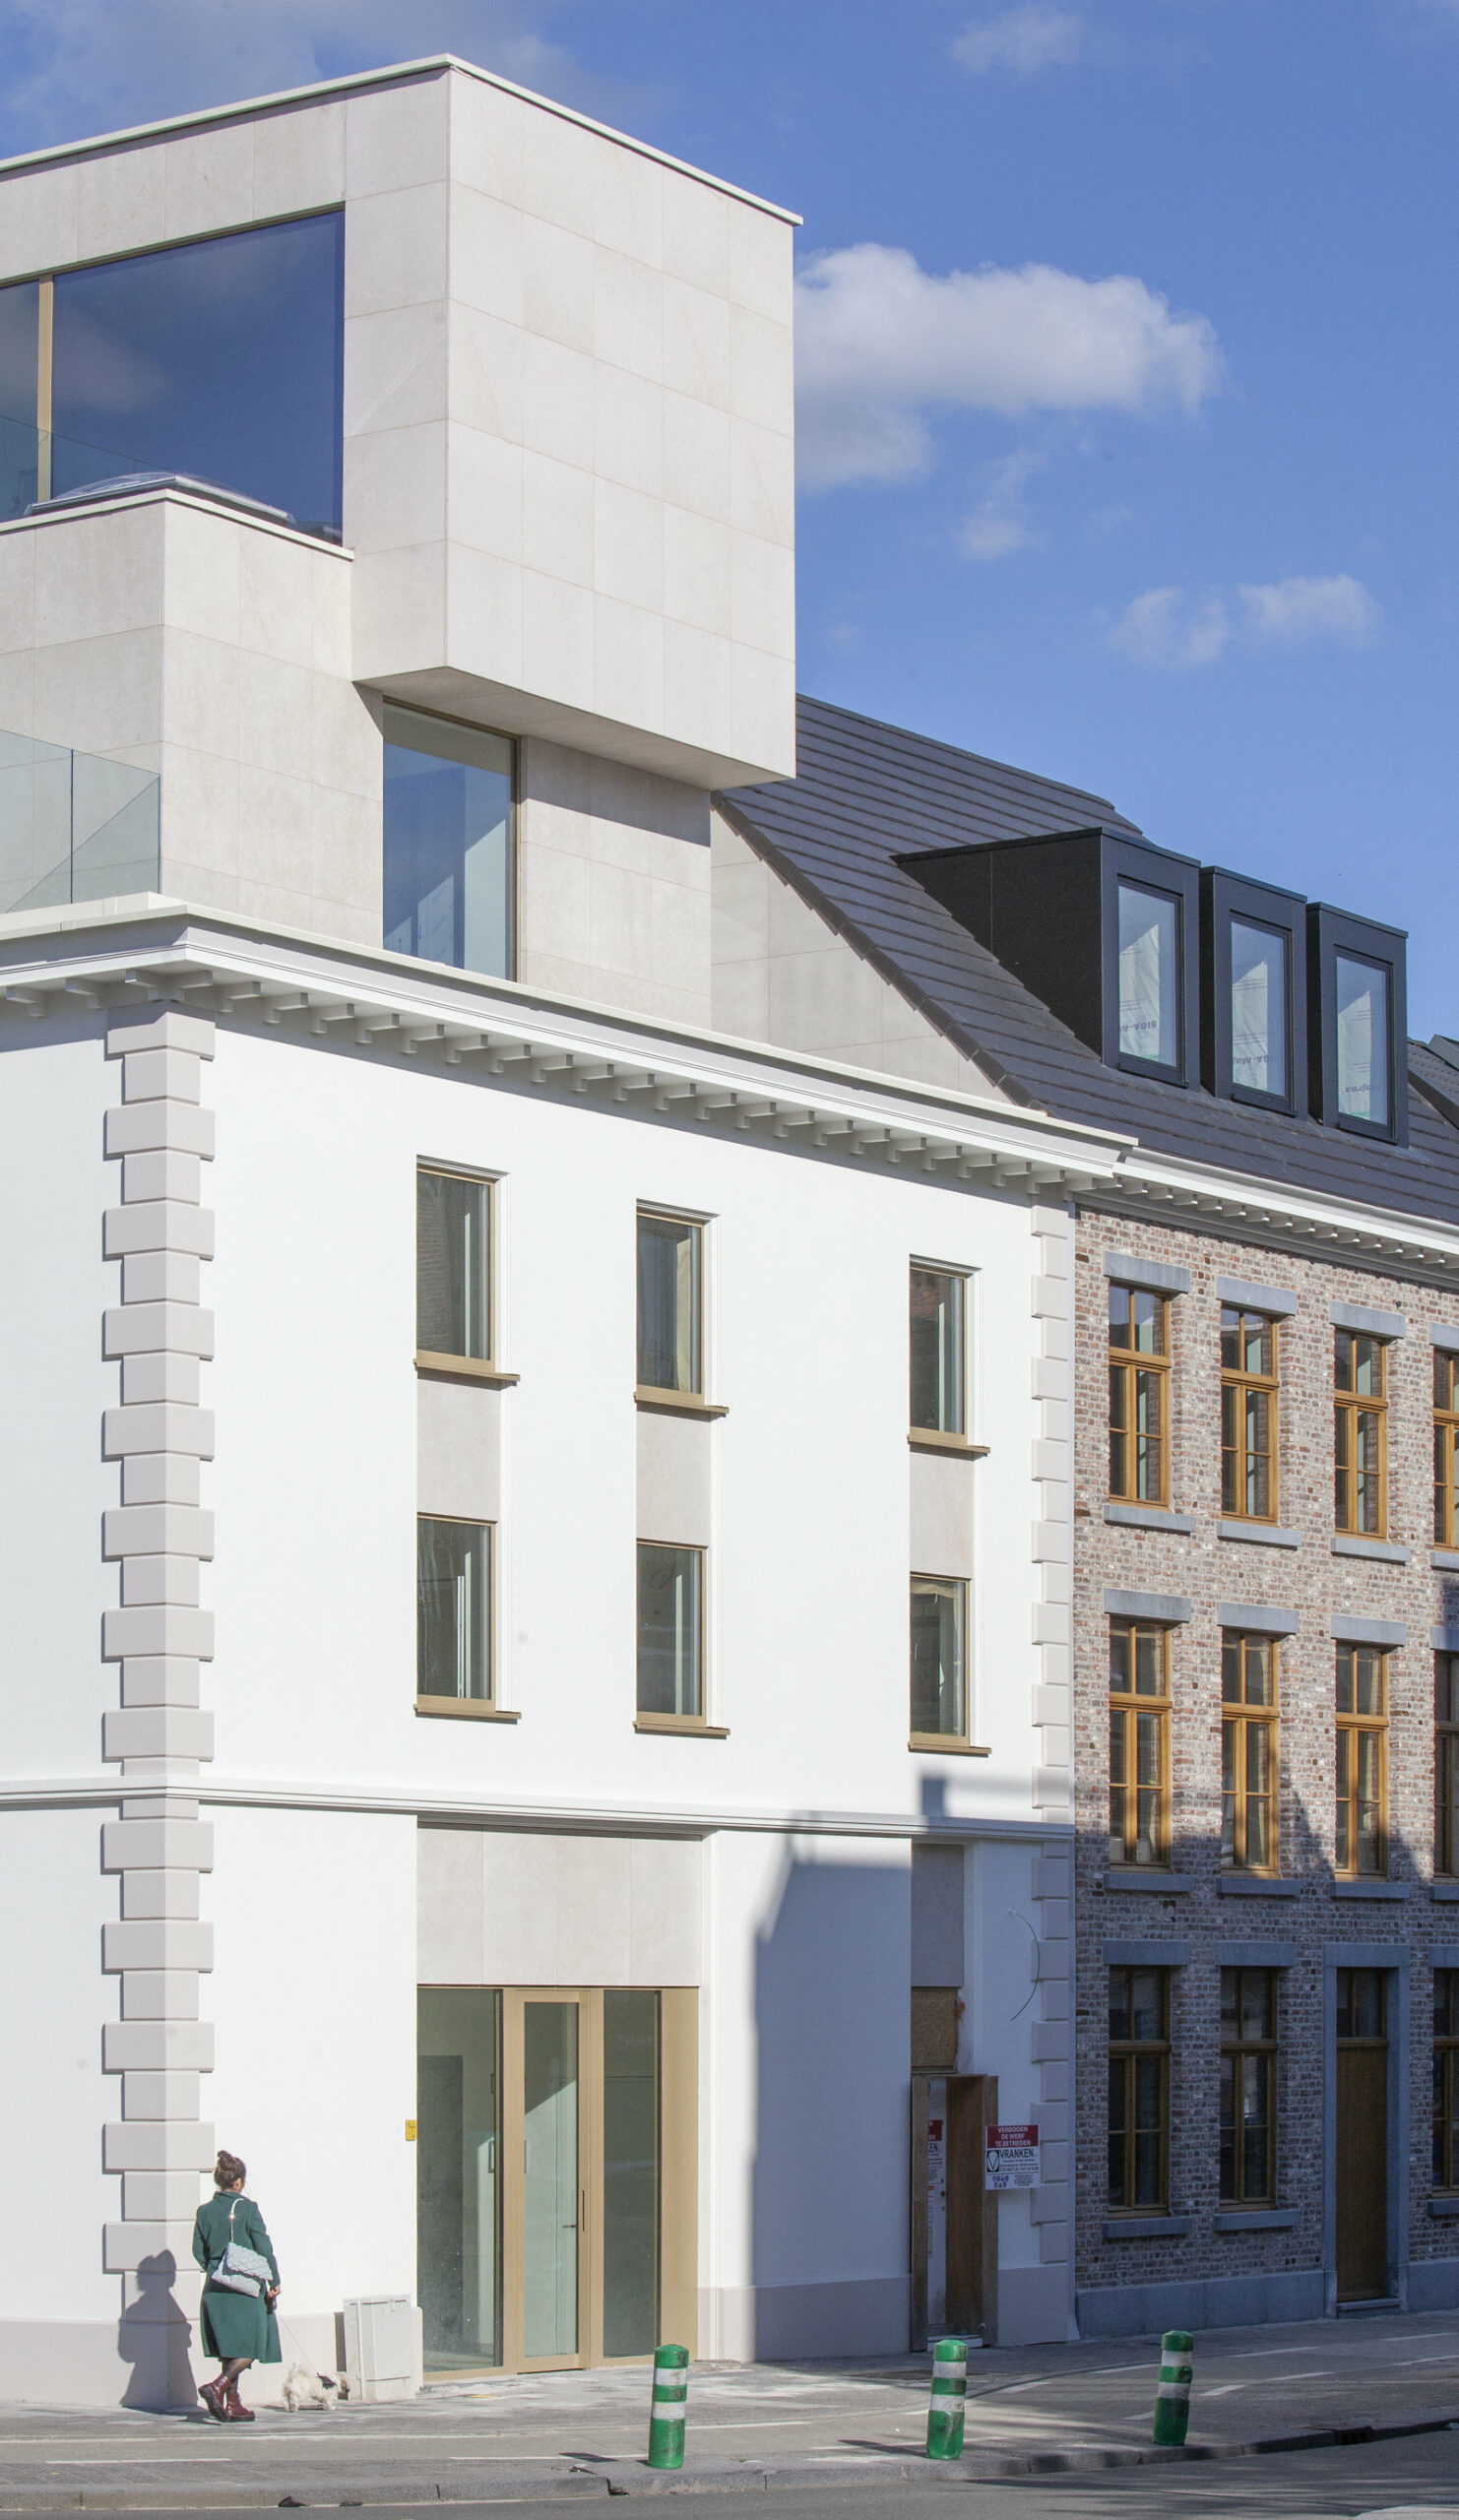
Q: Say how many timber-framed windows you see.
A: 11